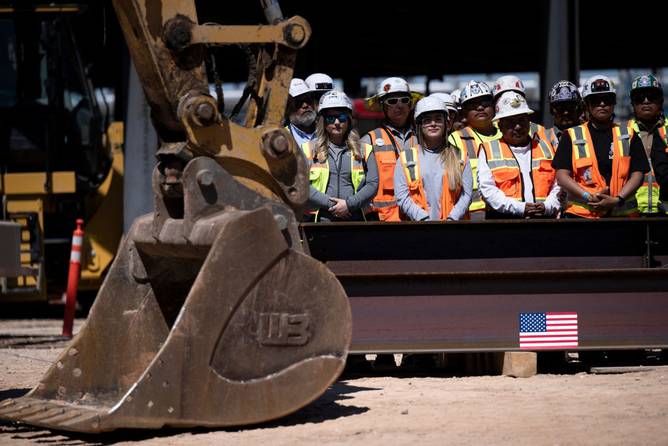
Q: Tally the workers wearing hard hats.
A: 13